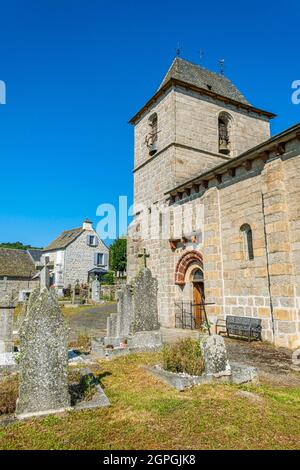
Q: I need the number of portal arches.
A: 1